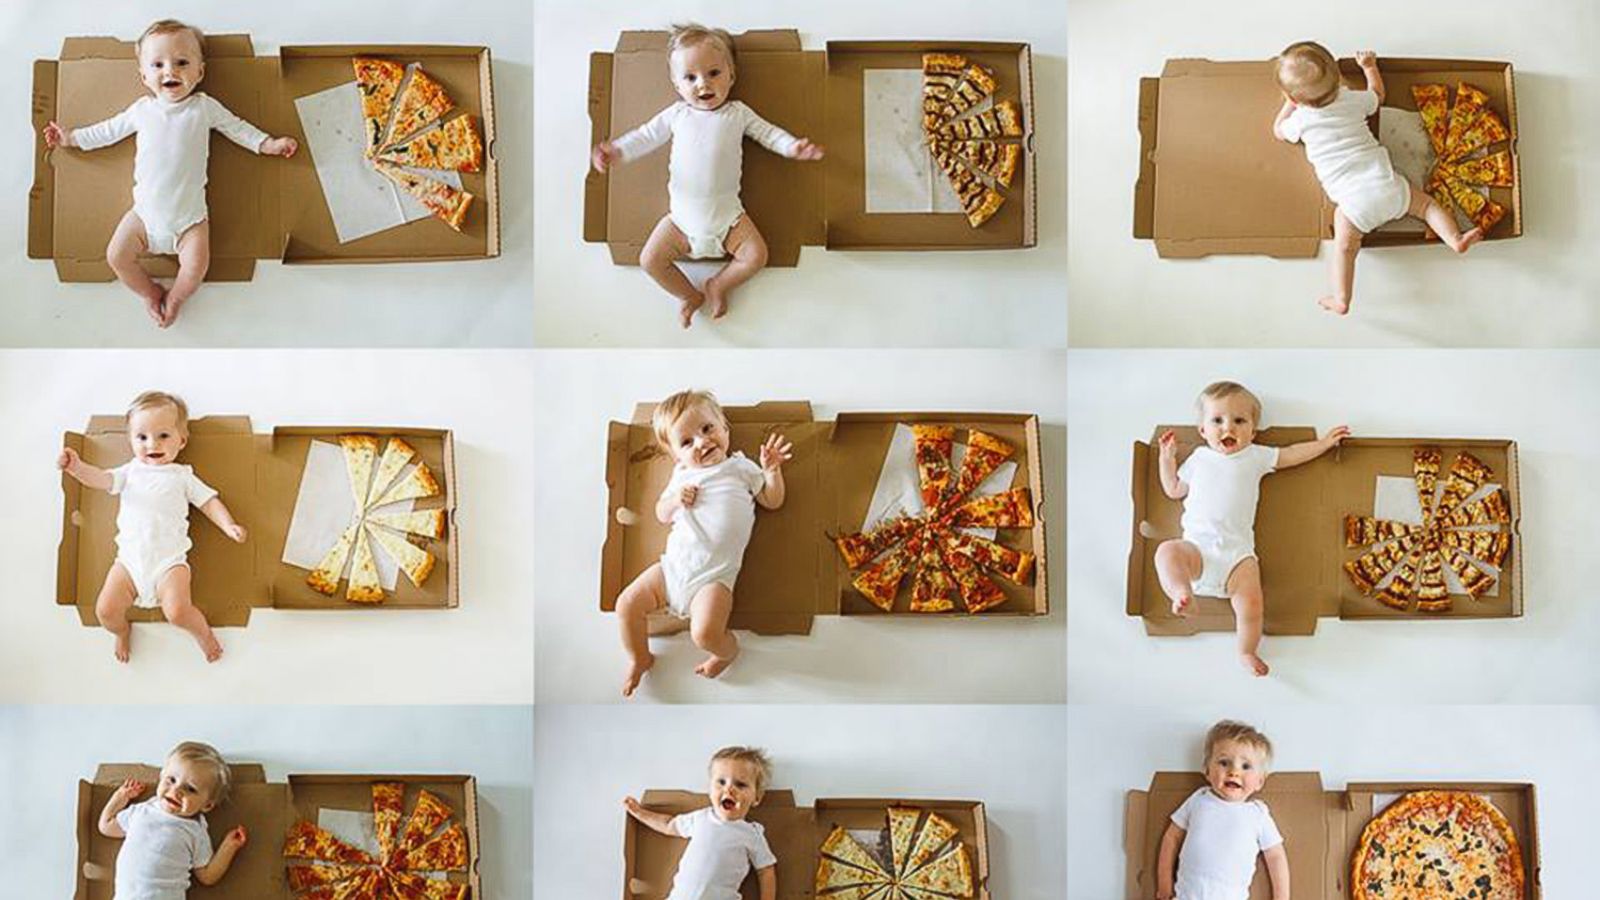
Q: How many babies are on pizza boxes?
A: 9